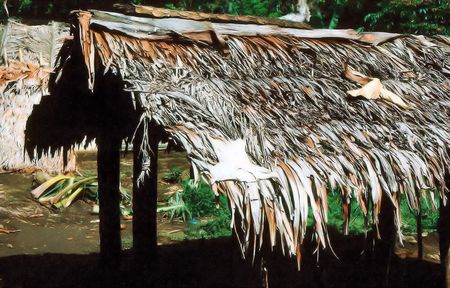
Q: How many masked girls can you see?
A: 0